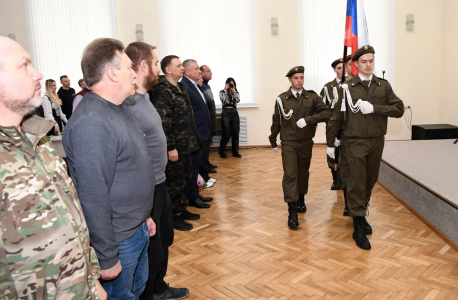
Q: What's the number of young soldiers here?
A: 4